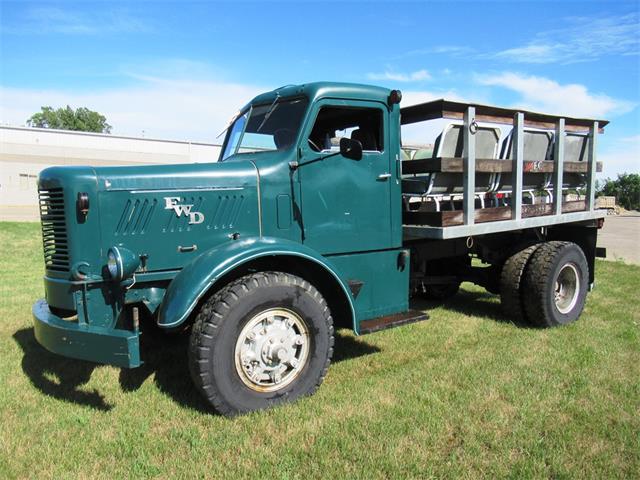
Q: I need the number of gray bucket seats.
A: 3